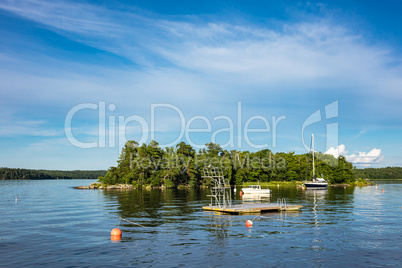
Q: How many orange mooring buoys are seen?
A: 2